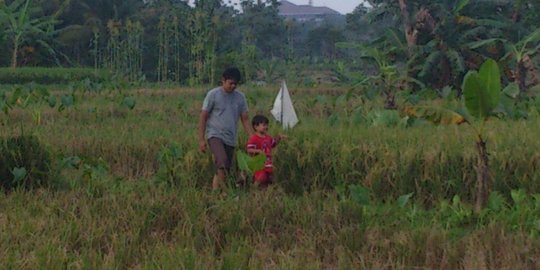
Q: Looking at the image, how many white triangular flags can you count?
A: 1